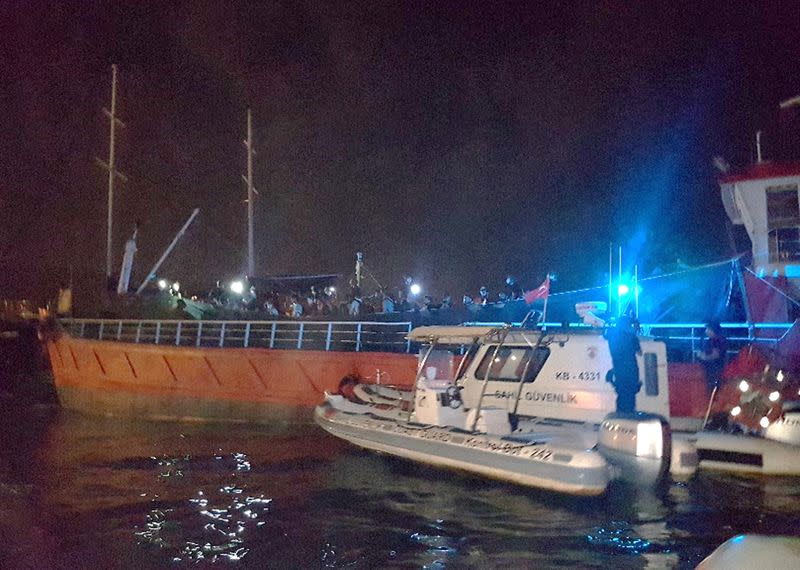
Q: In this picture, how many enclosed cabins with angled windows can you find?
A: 1